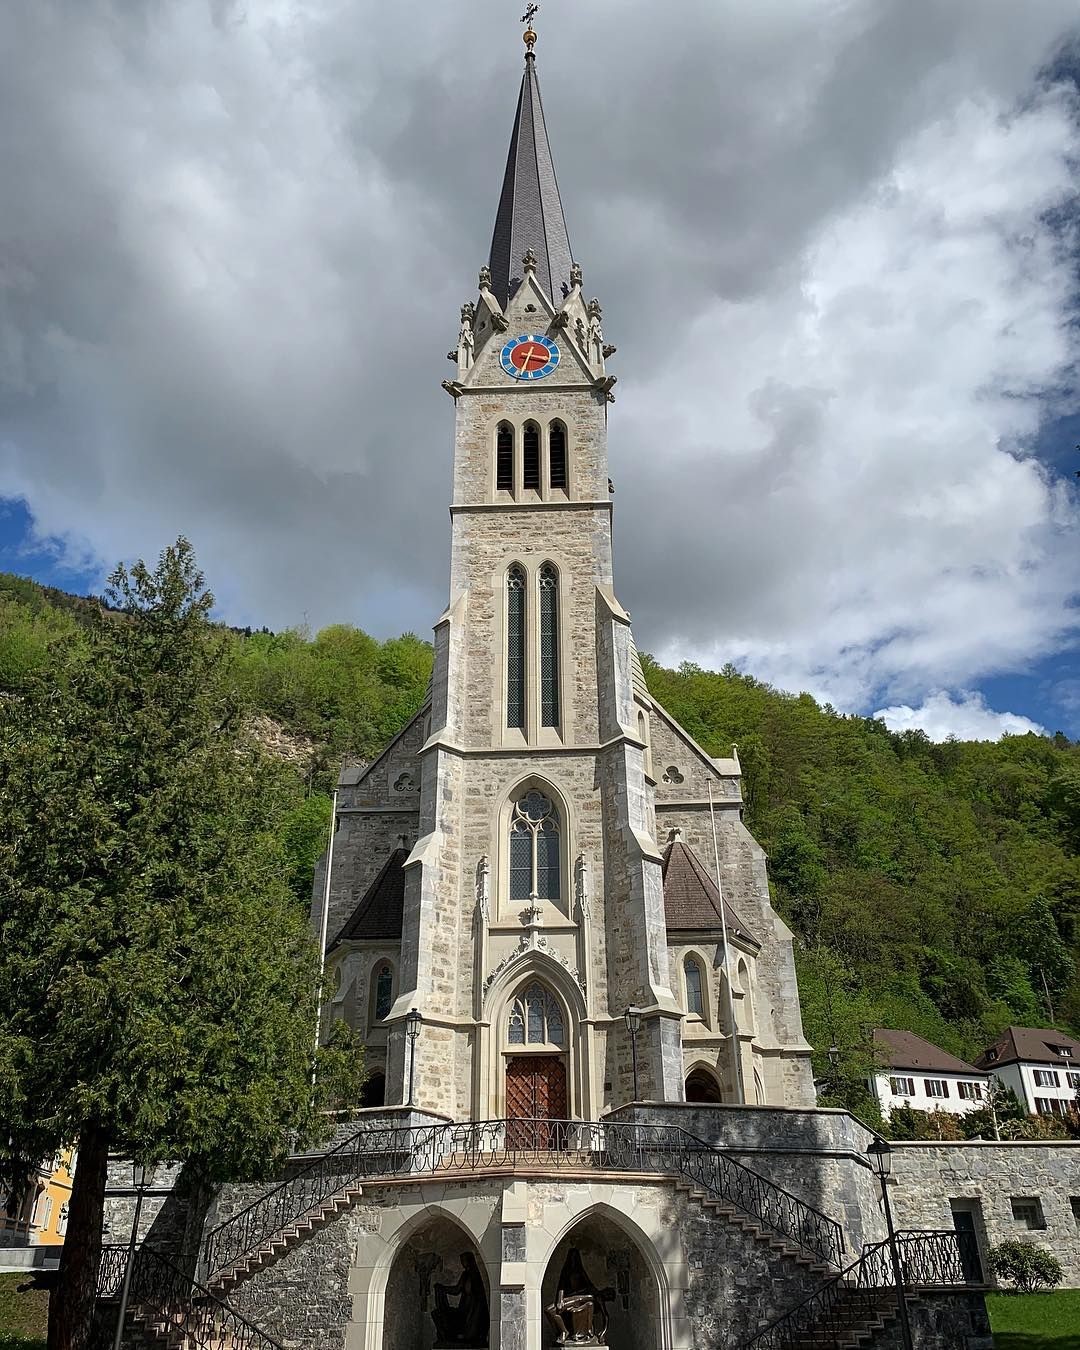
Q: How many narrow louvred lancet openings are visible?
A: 3